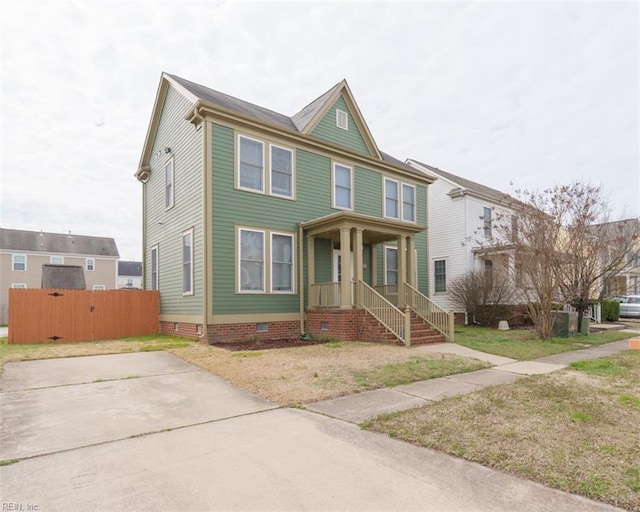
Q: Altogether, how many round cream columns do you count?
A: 4